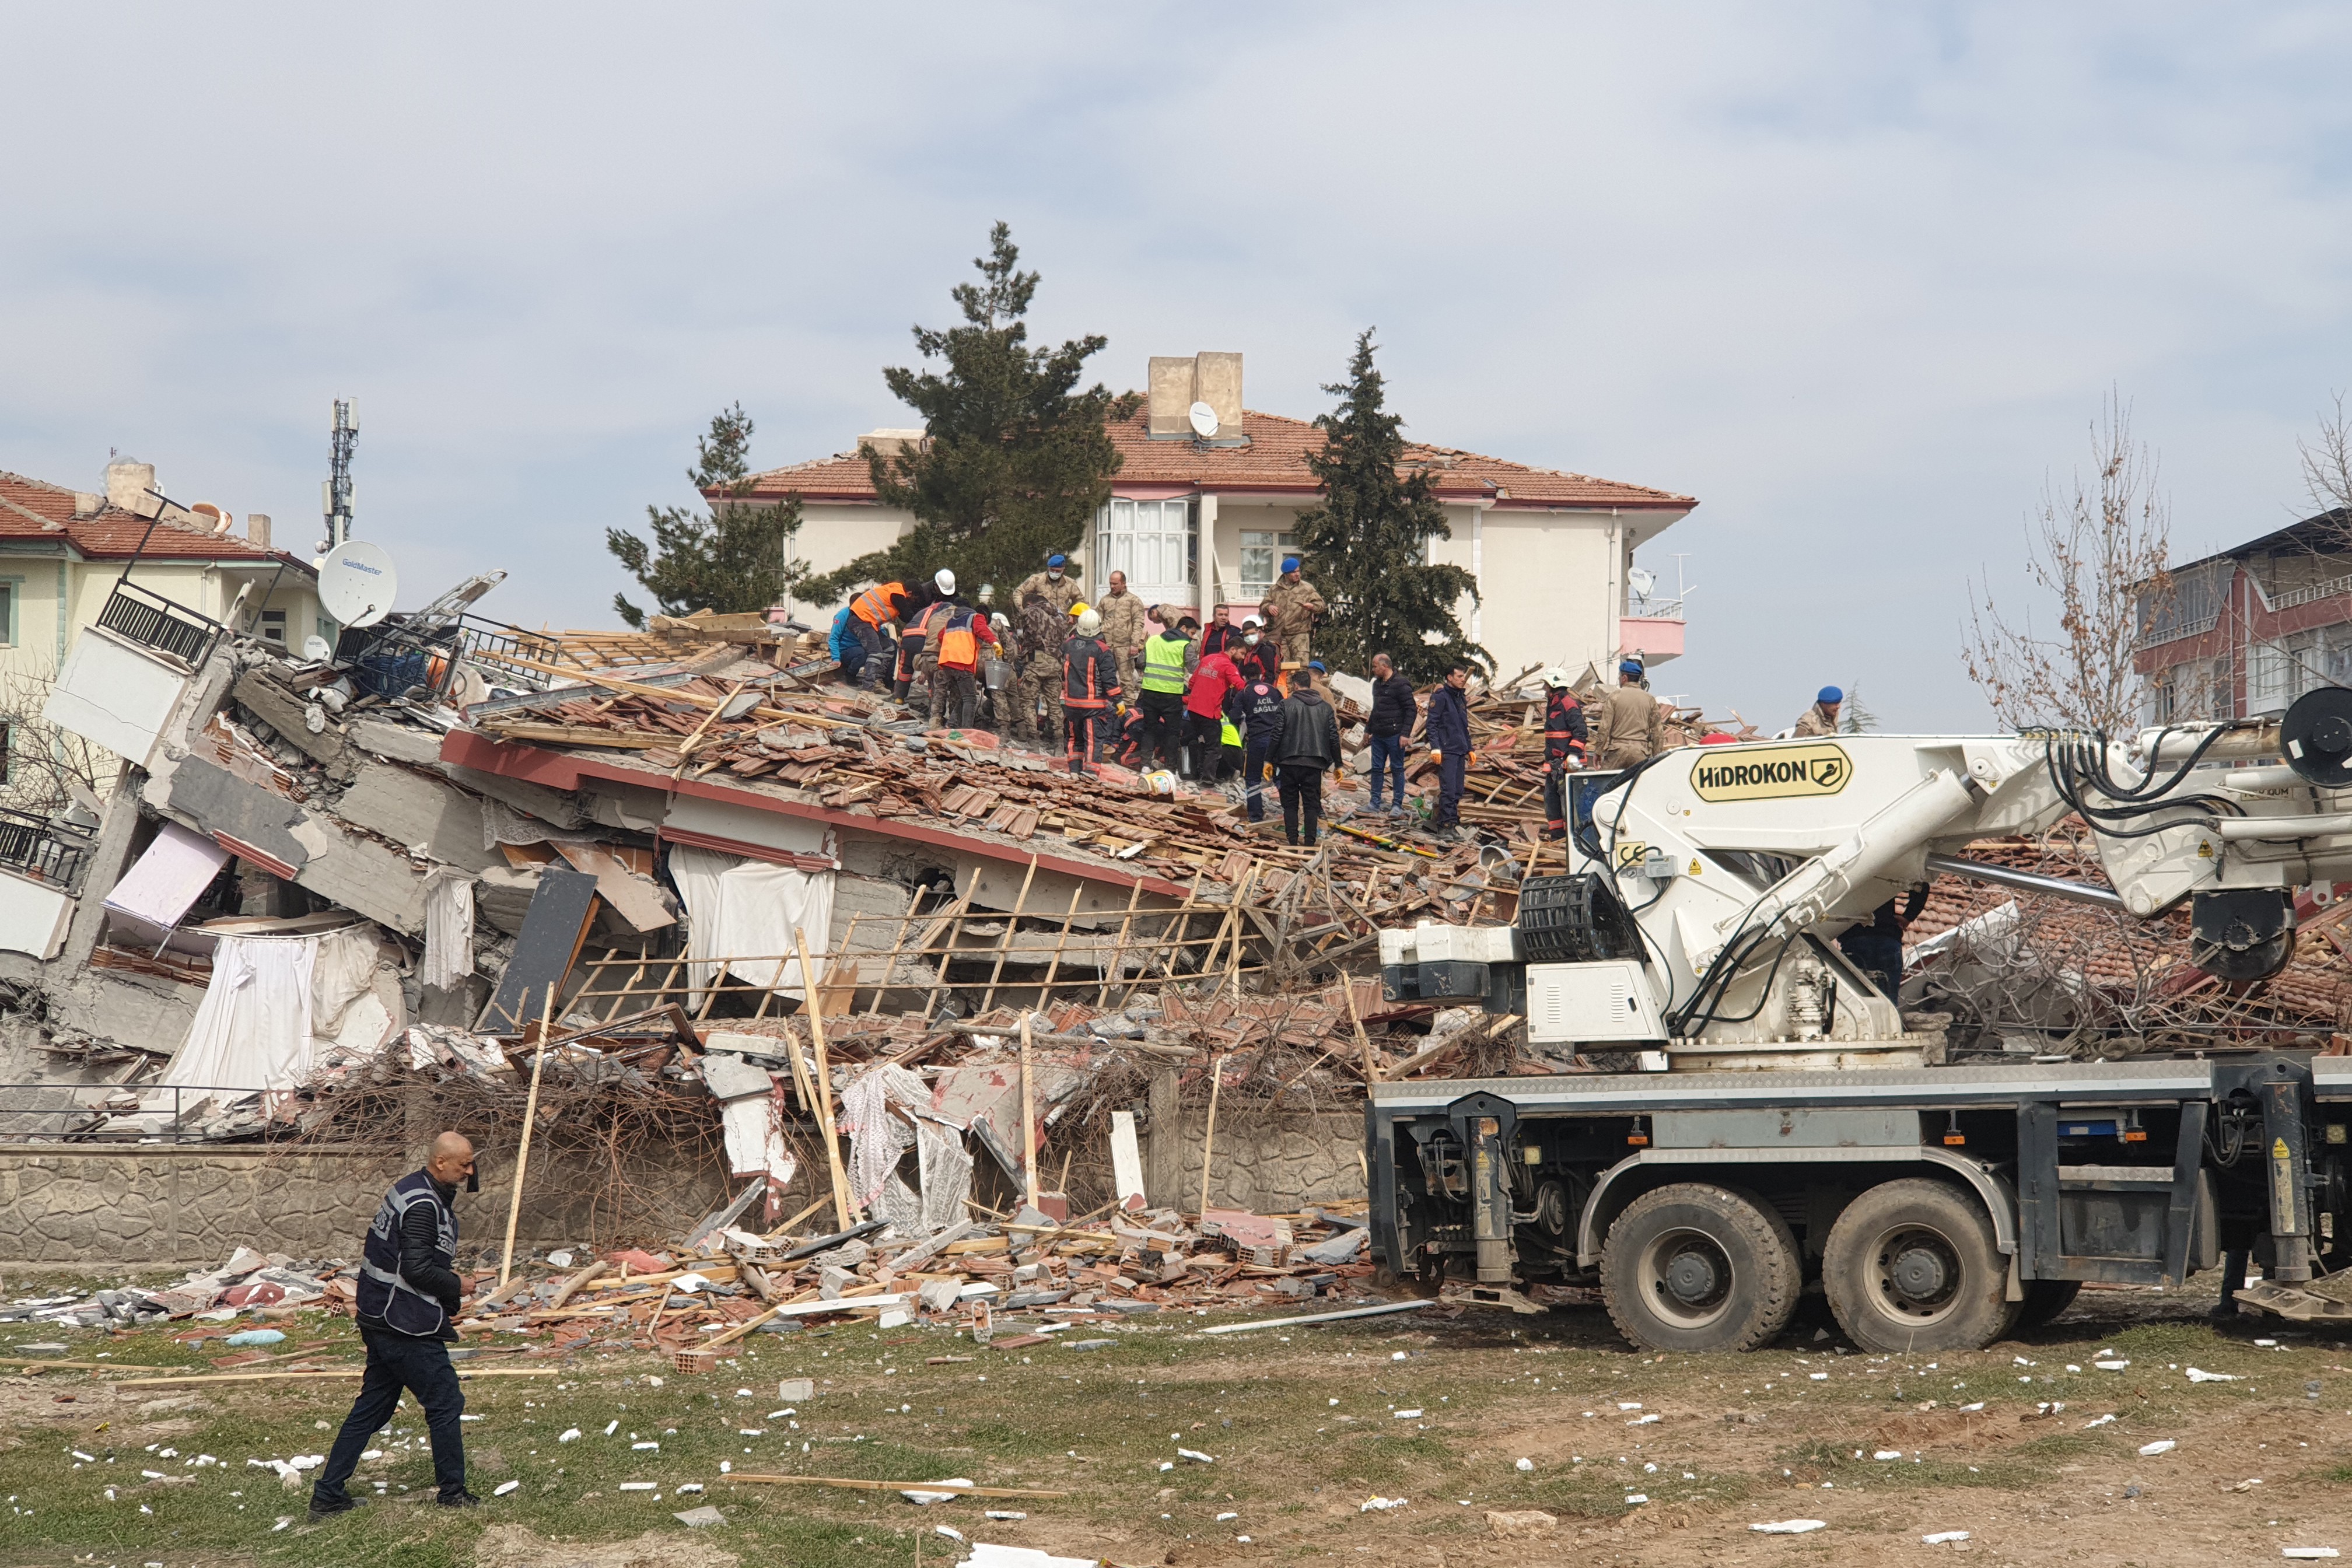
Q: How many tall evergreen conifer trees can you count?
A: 3